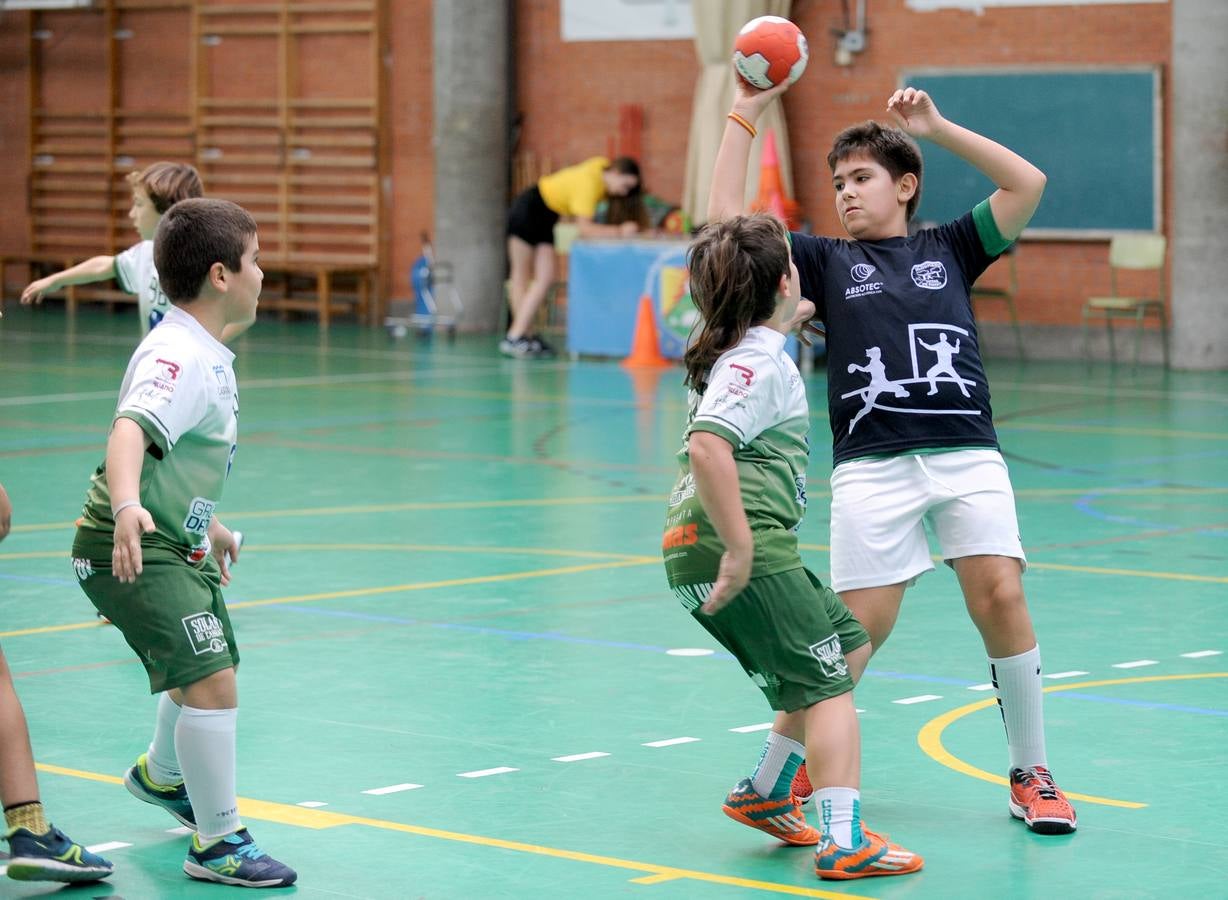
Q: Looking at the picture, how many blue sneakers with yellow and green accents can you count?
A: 3